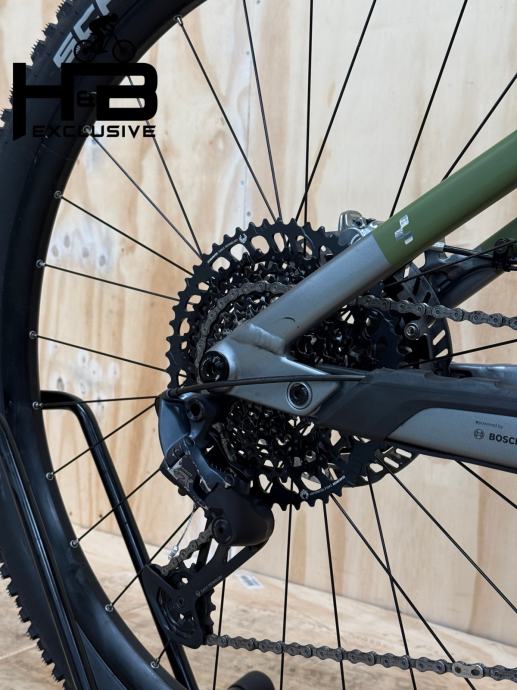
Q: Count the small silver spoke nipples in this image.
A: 10